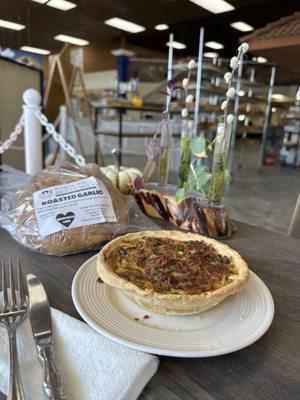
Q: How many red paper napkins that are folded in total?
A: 0